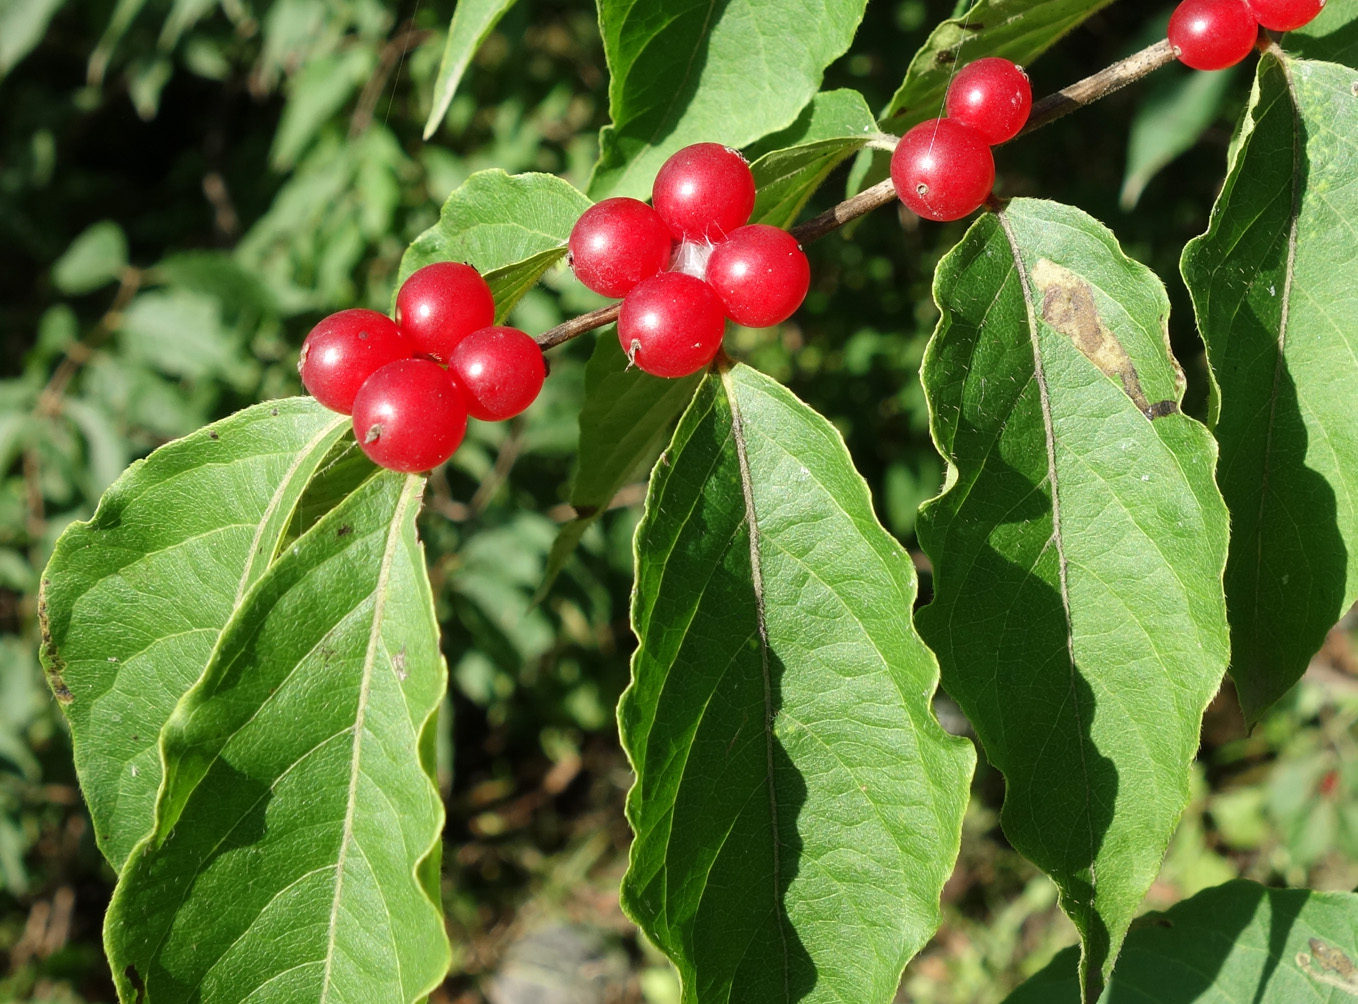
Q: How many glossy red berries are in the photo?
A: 12